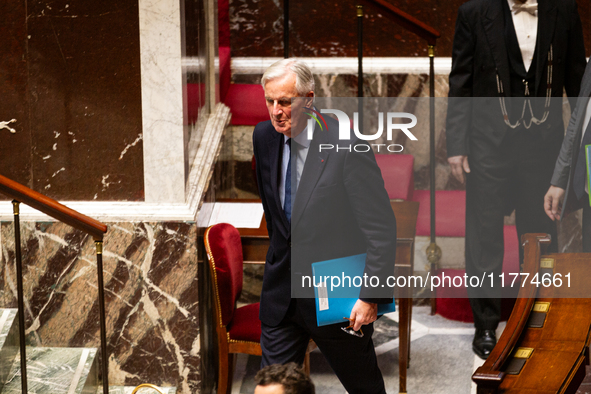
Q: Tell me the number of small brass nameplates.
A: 3